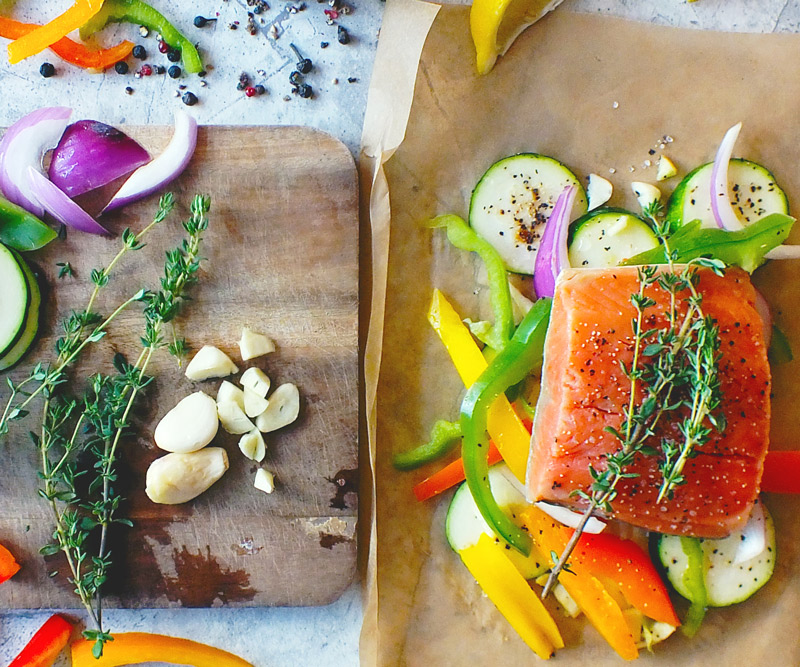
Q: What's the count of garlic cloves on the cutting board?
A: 2